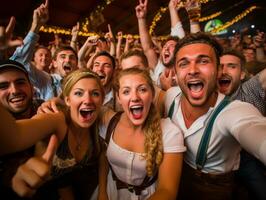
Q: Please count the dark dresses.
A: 1